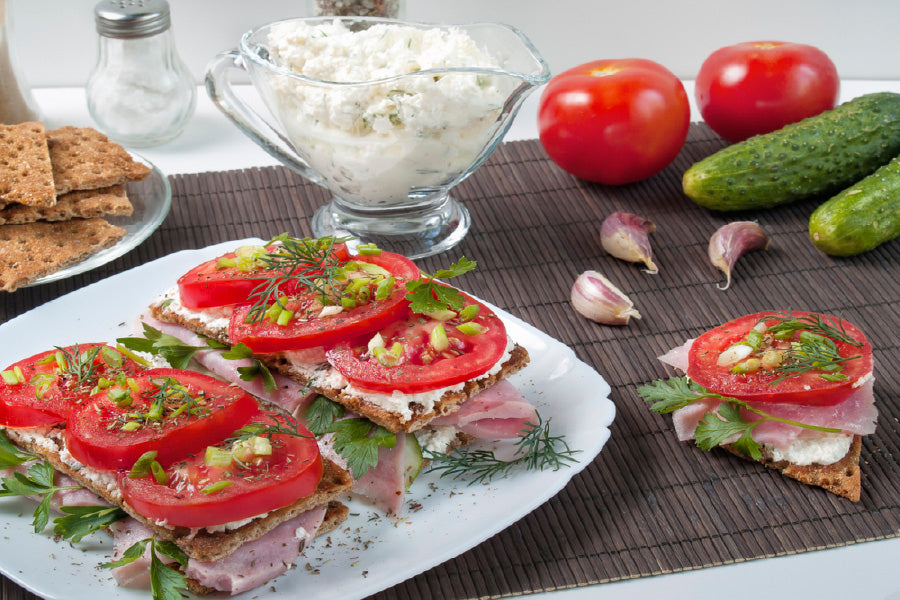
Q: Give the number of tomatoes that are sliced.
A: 7